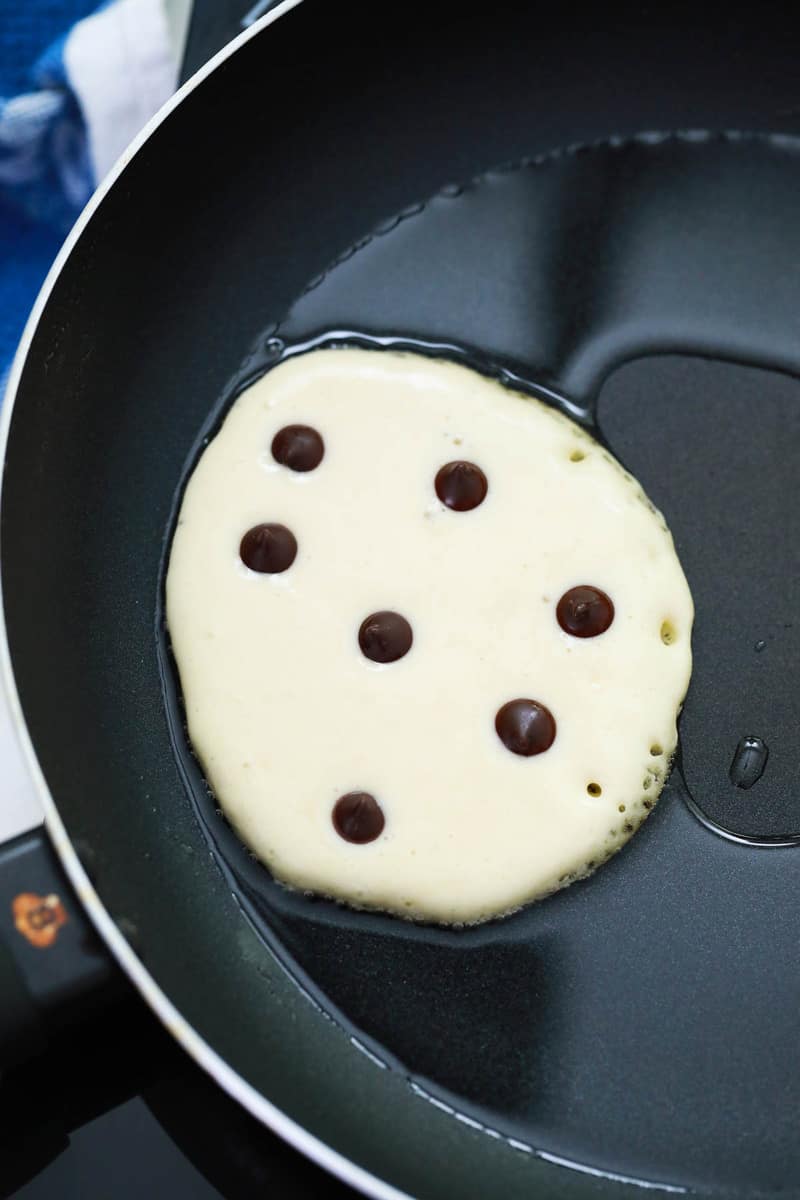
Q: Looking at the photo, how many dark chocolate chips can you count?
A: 7